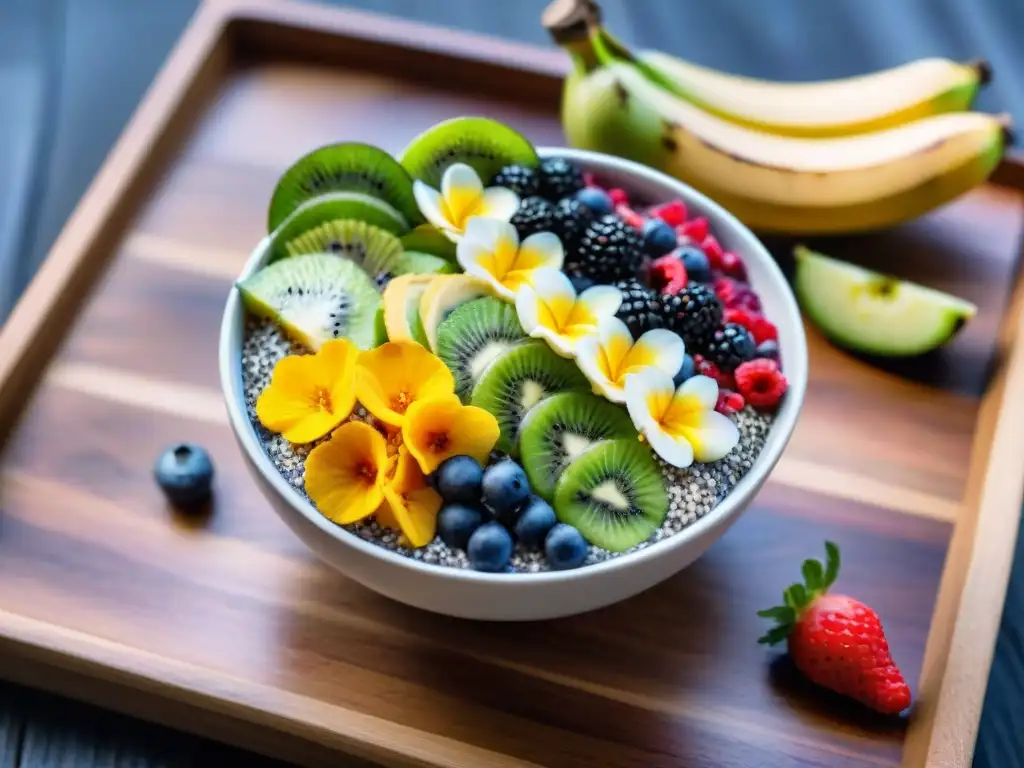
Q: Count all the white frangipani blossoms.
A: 5